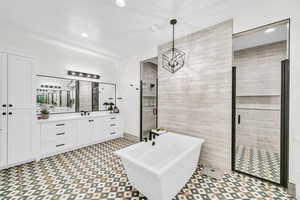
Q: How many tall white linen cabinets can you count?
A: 1